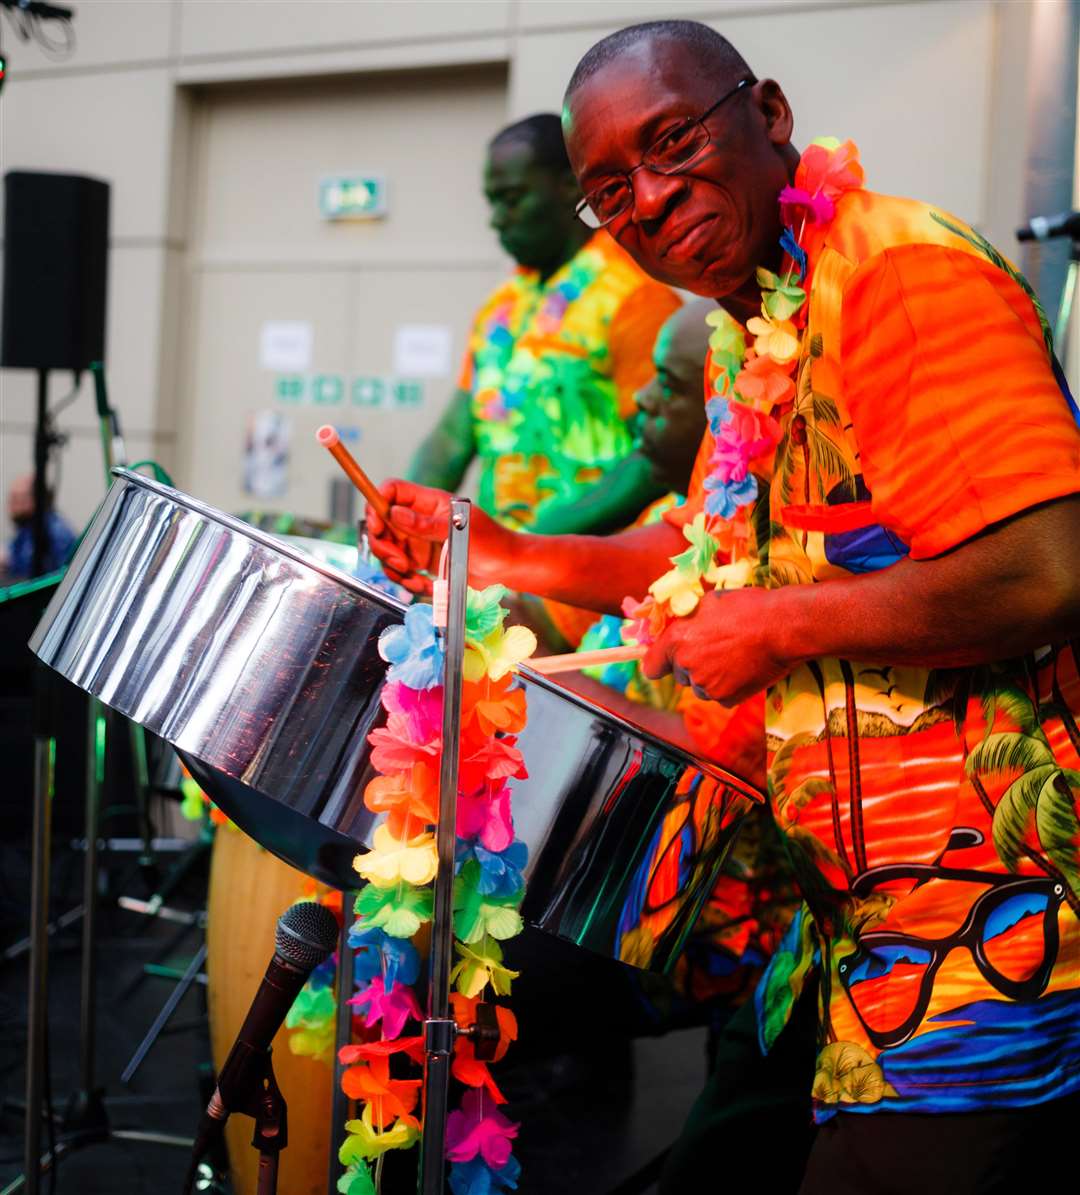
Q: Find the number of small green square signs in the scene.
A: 4